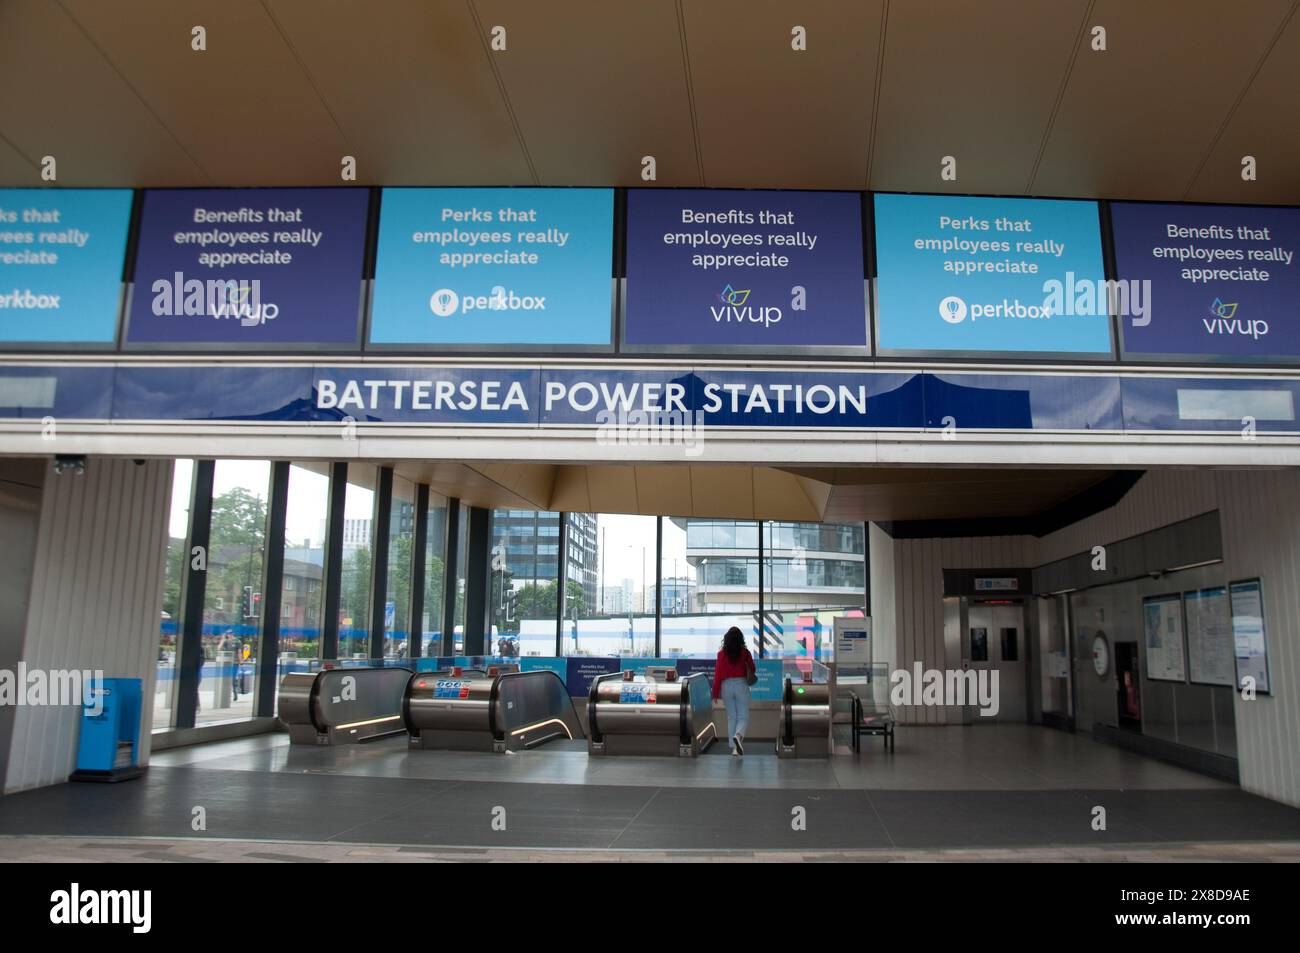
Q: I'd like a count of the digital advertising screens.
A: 6